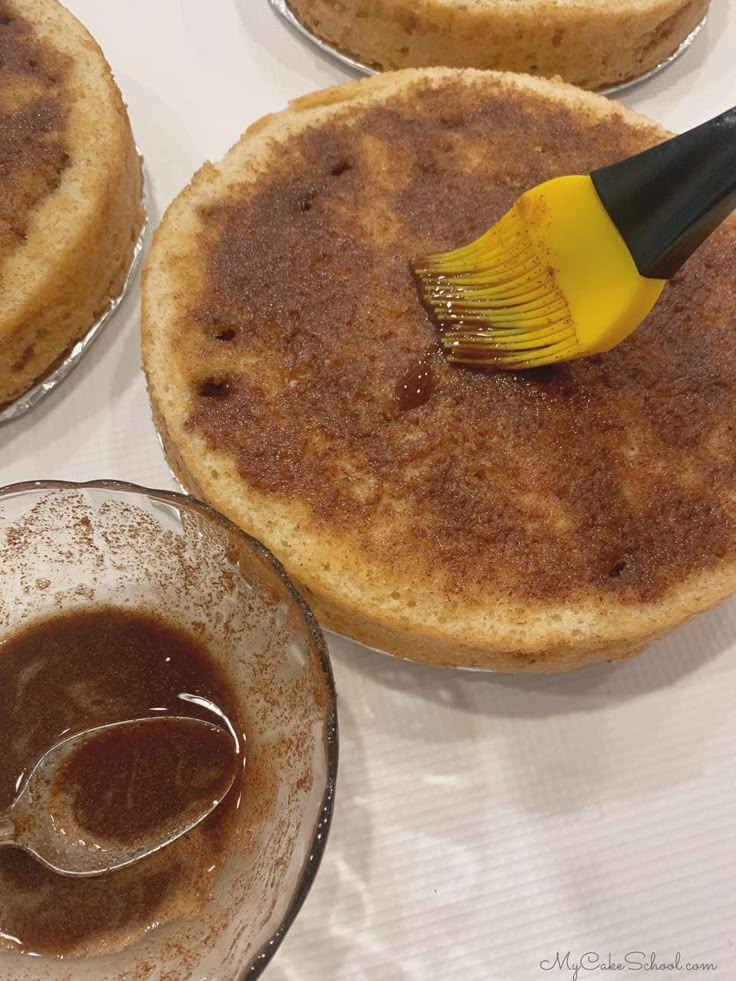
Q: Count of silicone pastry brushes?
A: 1